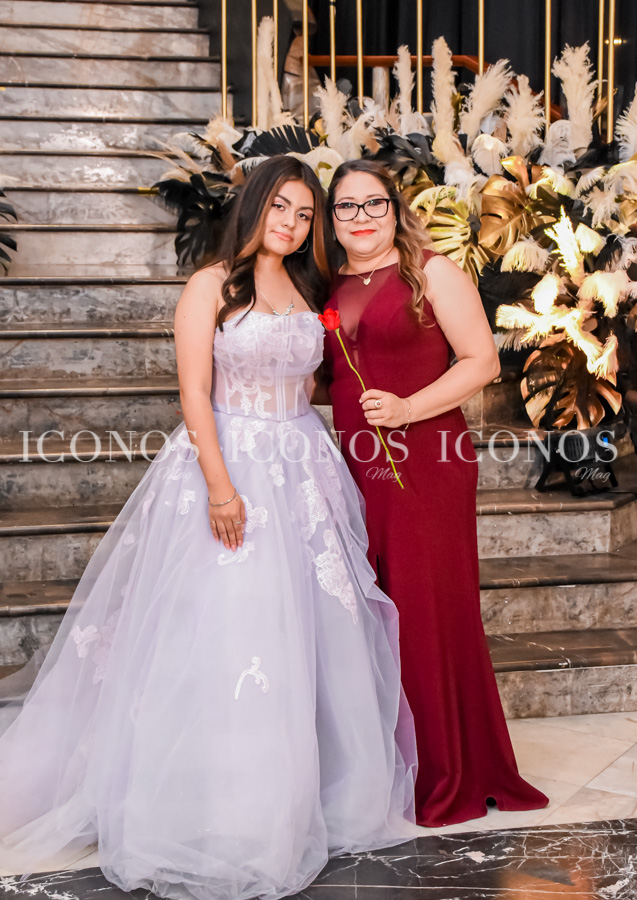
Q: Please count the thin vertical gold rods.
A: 11